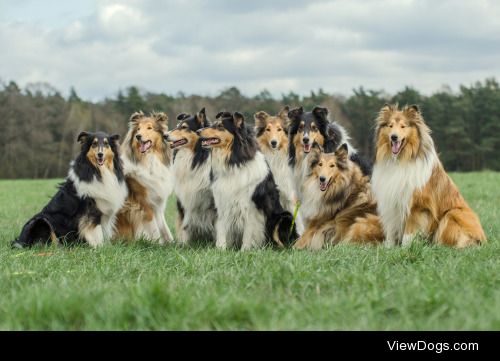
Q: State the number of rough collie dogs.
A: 8